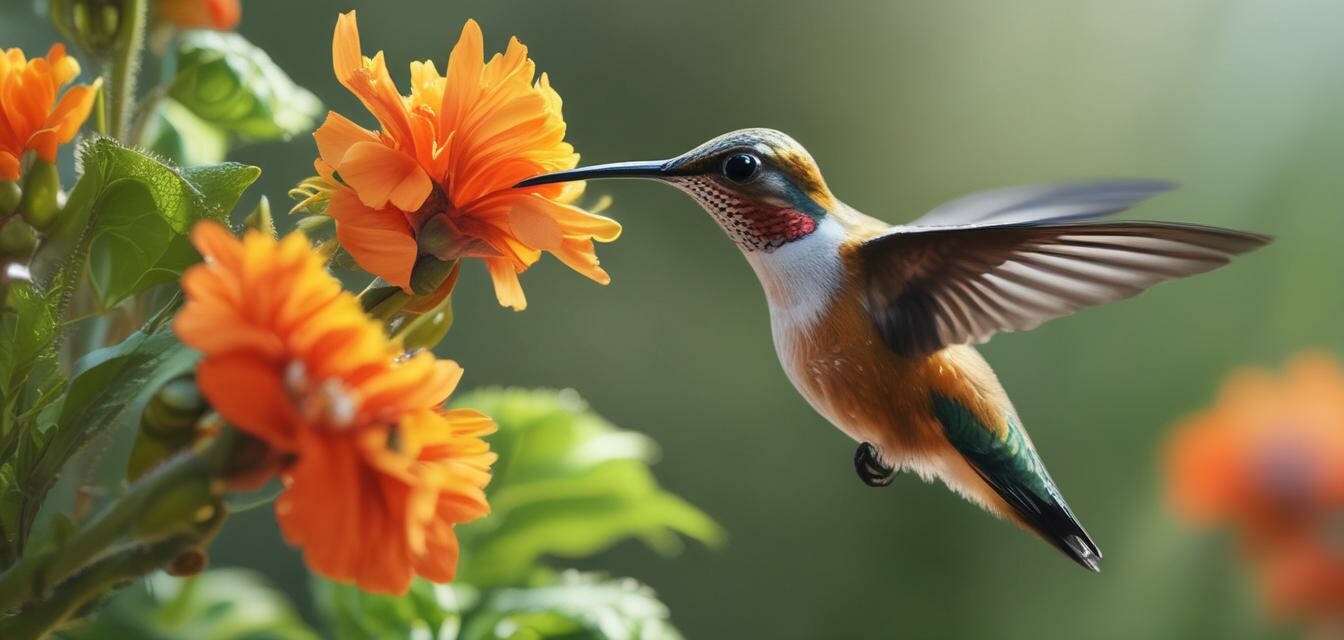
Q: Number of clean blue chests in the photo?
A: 0